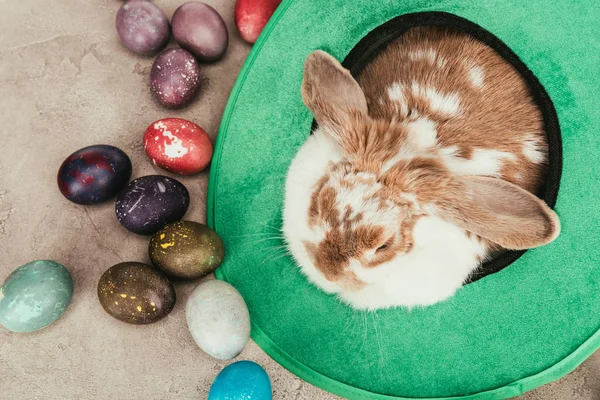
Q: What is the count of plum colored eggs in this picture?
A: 3